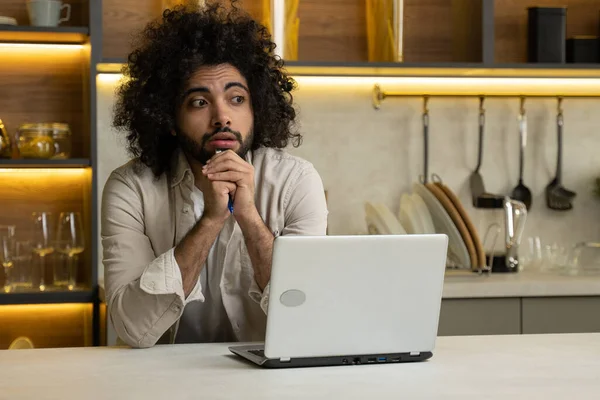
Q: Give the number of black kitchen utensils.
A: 4